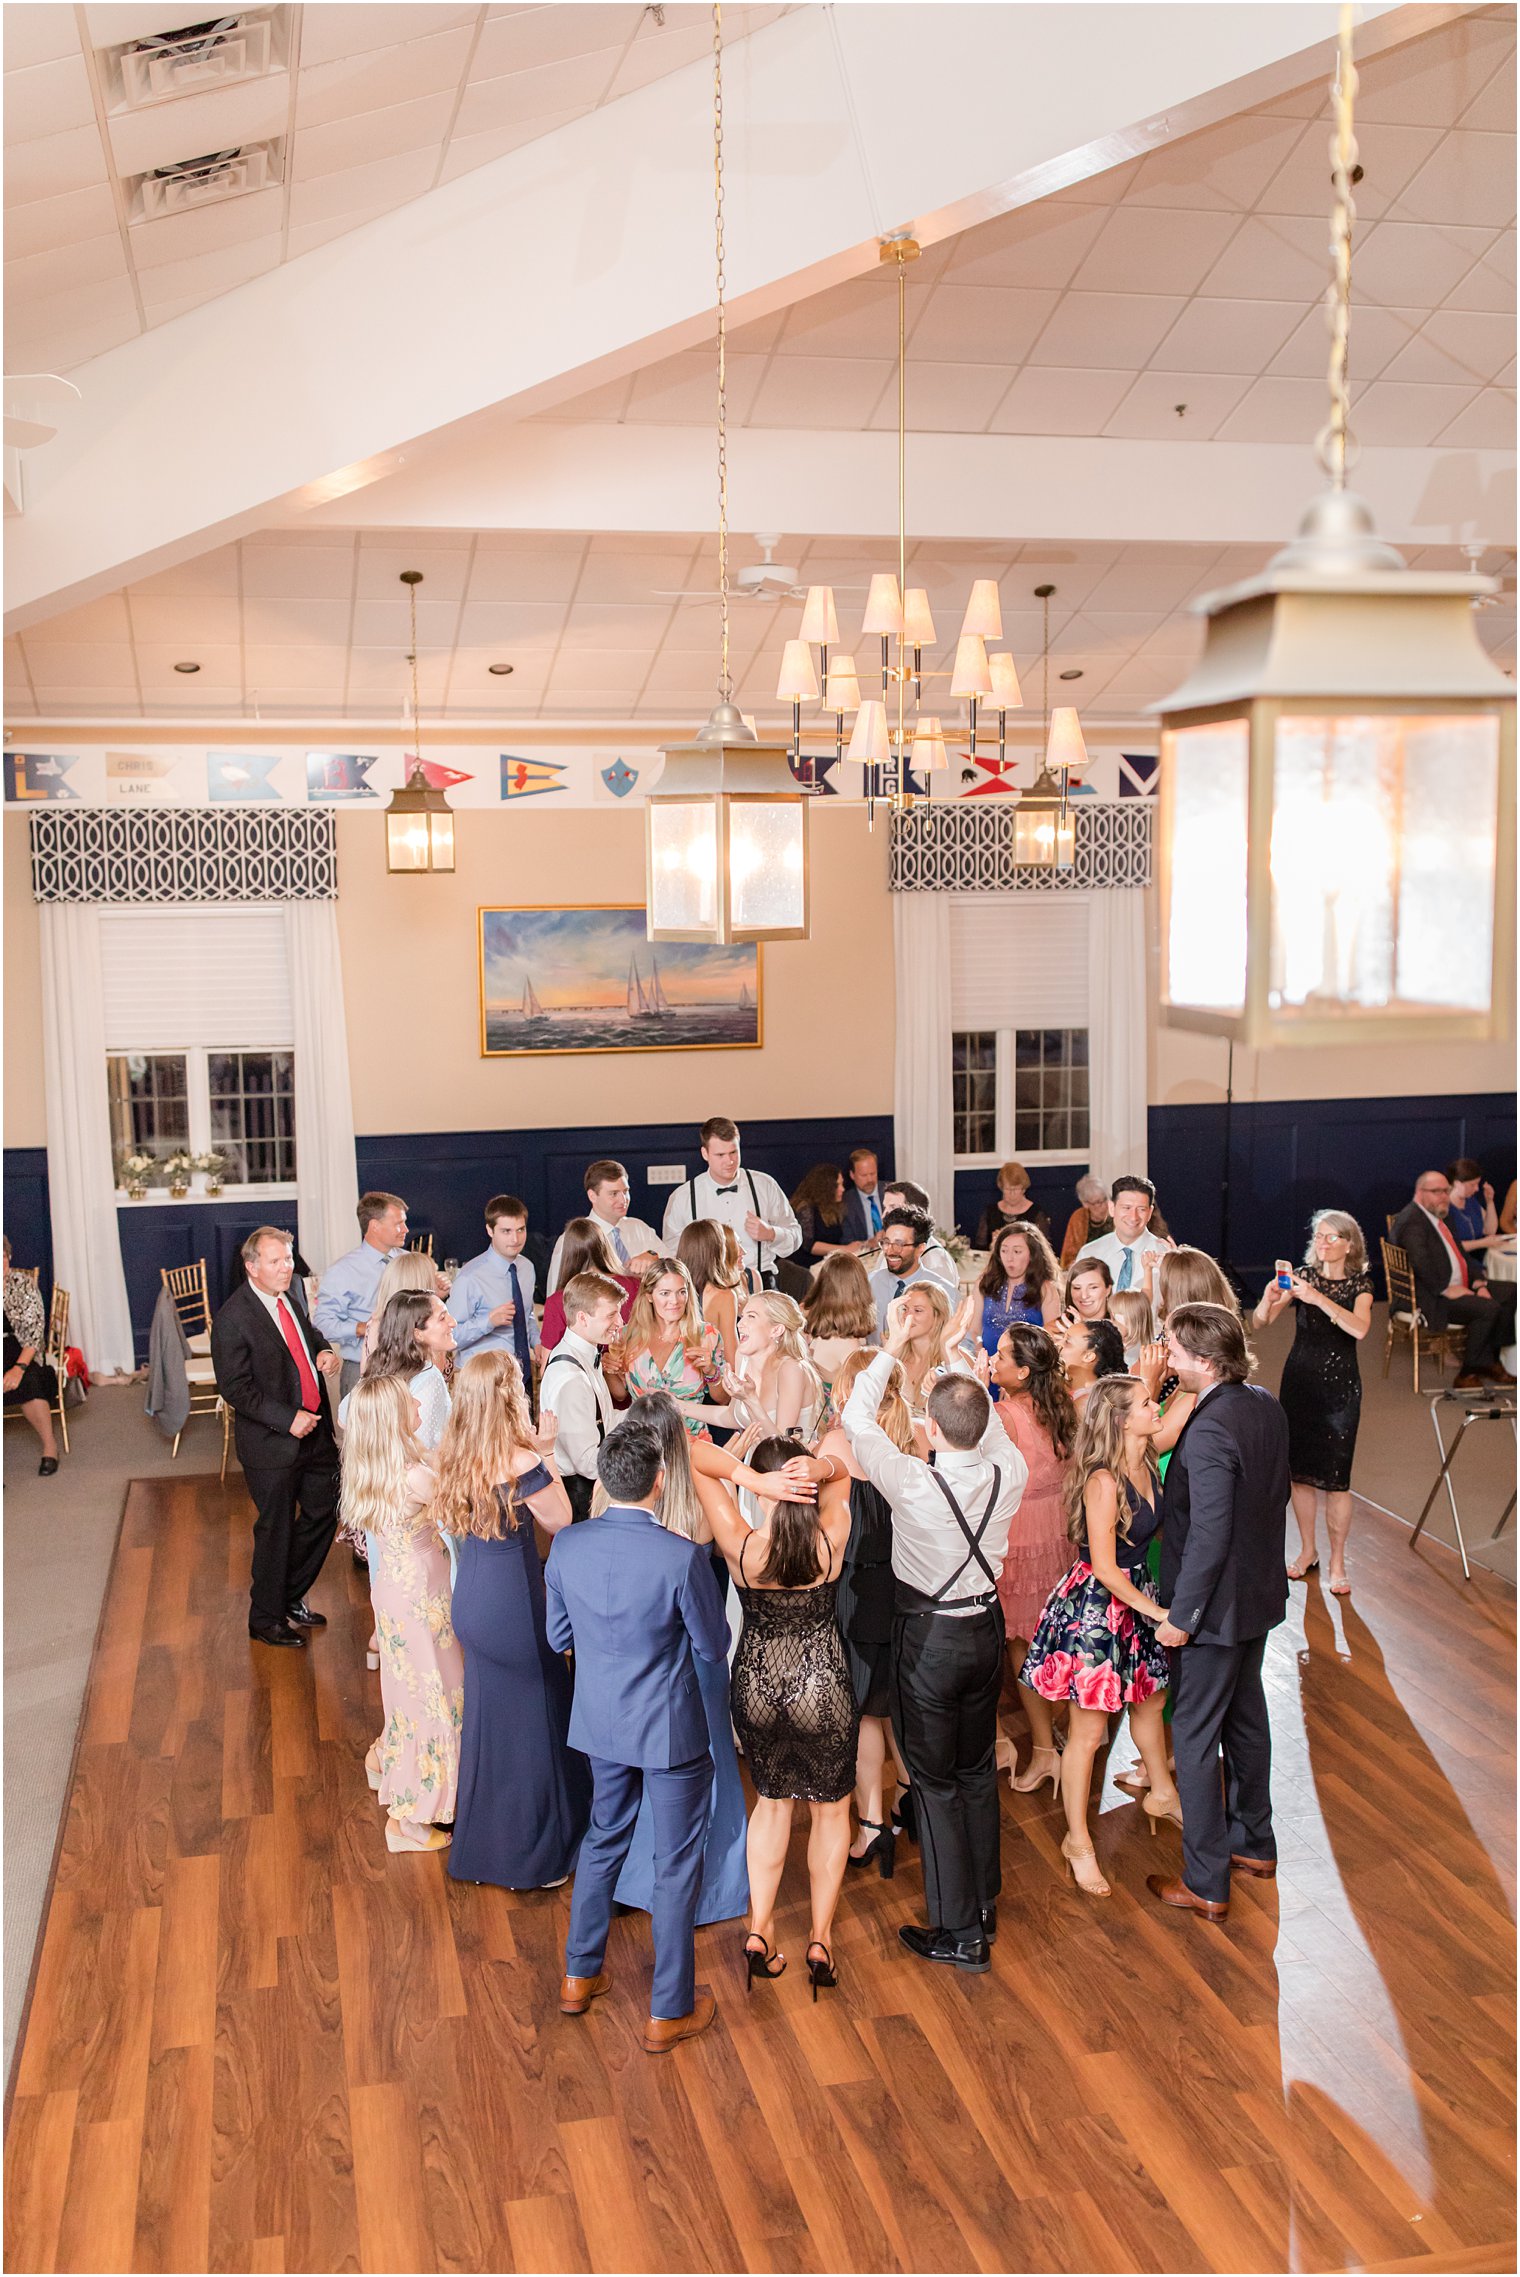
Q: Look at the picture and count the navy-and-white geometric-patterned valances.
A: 2